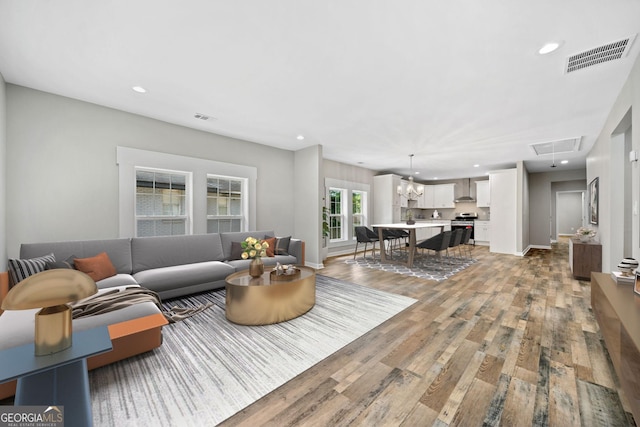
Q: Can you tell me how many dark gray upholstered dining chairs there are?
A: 6